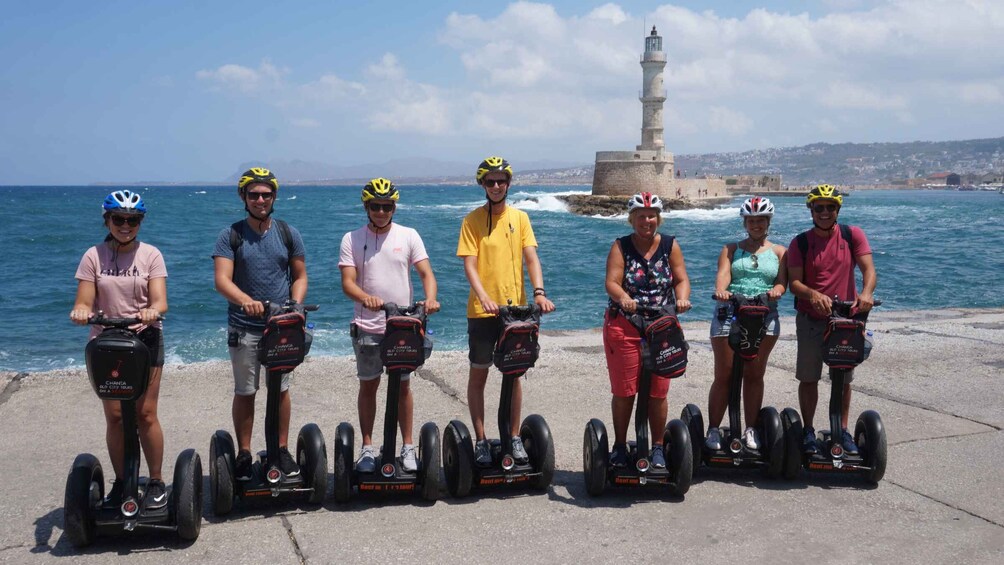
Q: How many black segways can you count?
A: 7